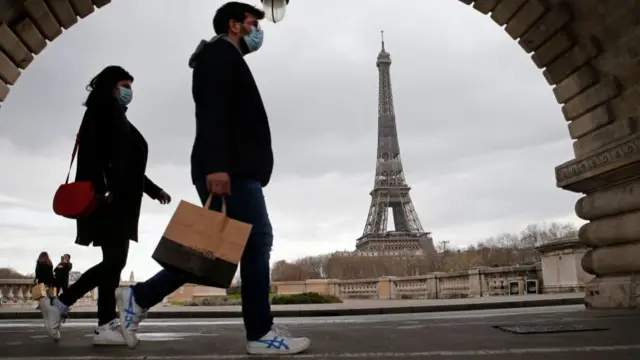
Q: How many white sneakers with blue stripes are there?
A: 2